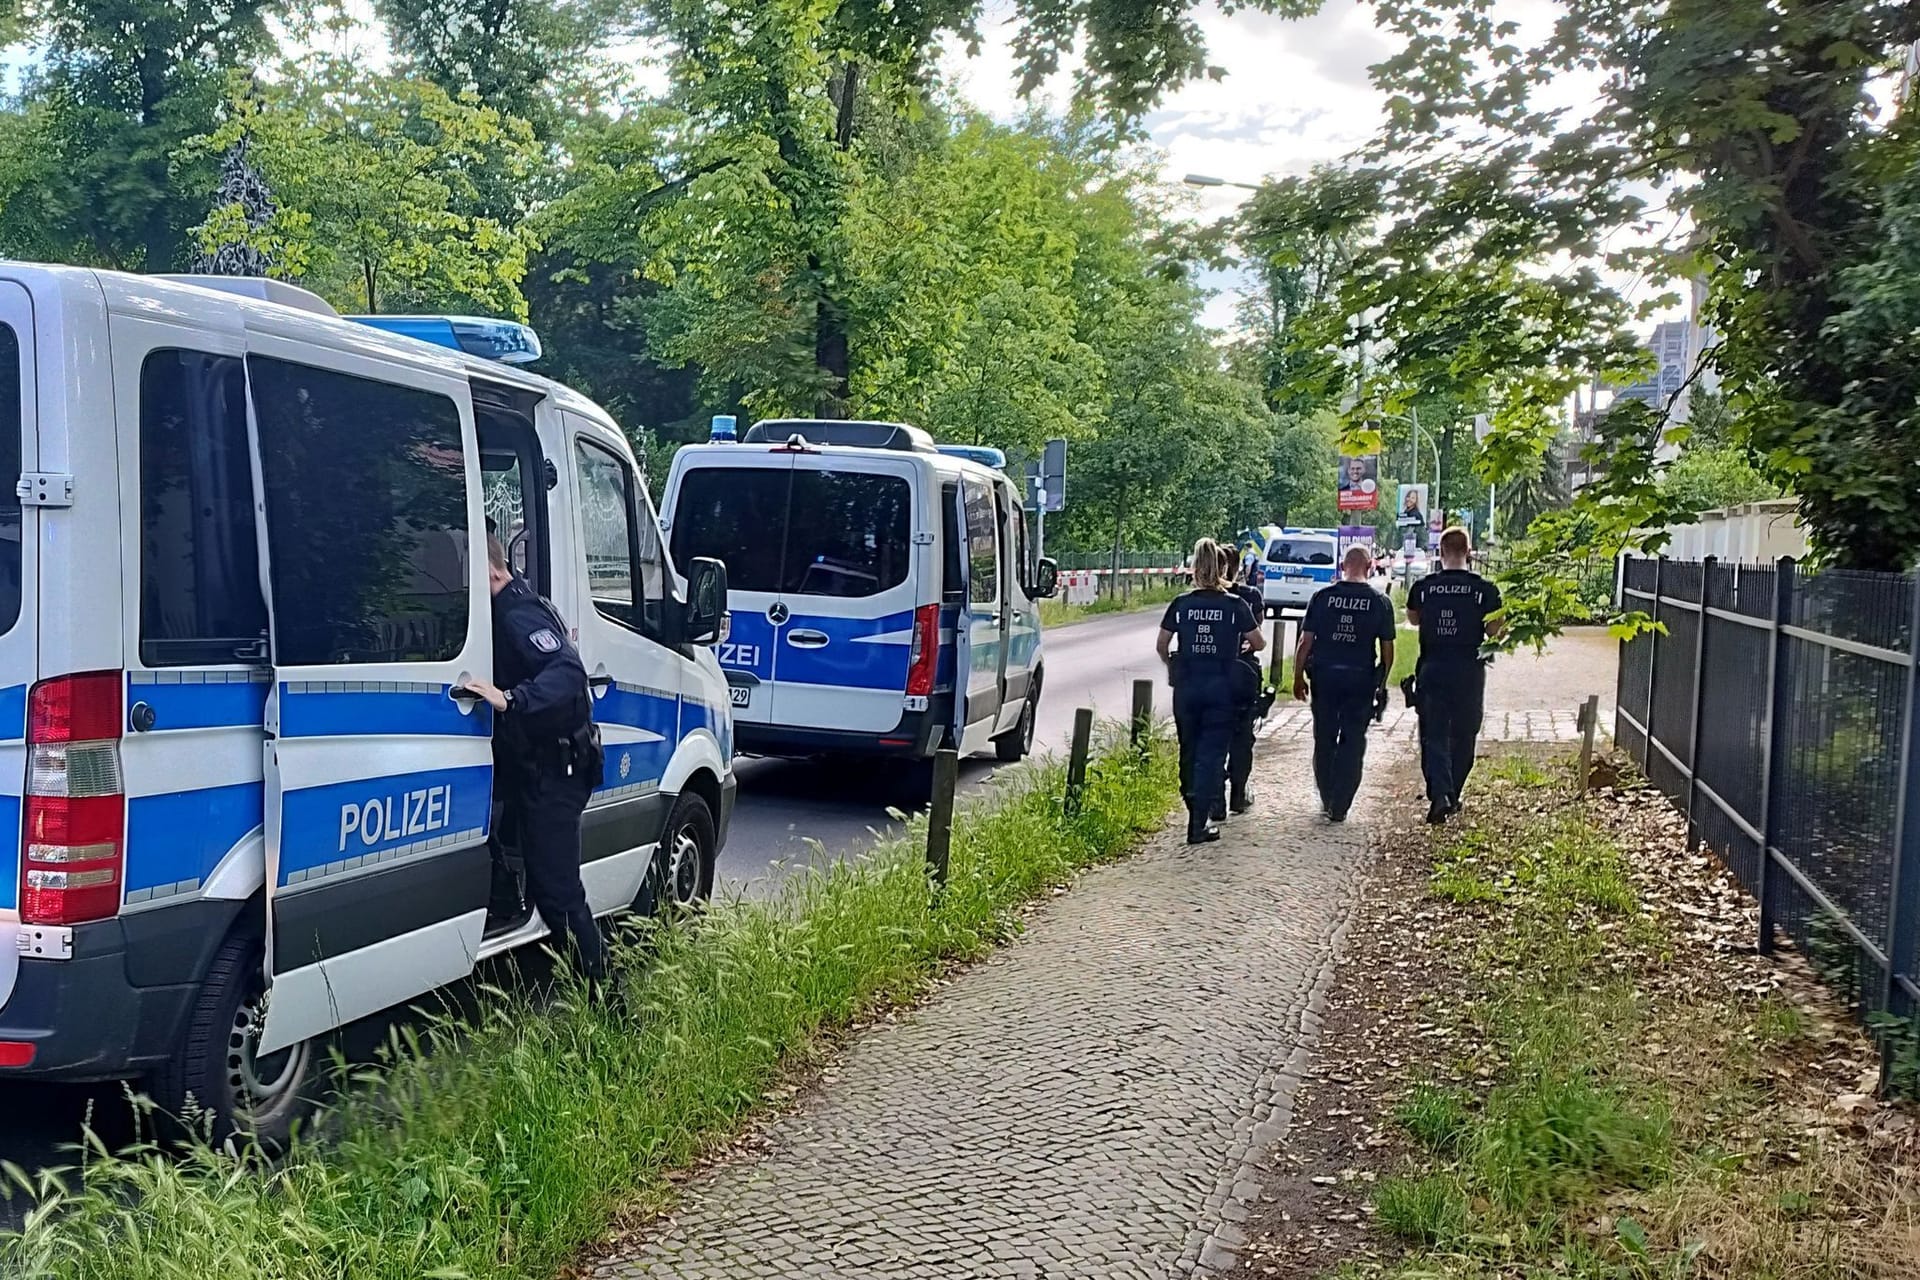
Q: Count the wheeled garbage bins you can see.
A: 0